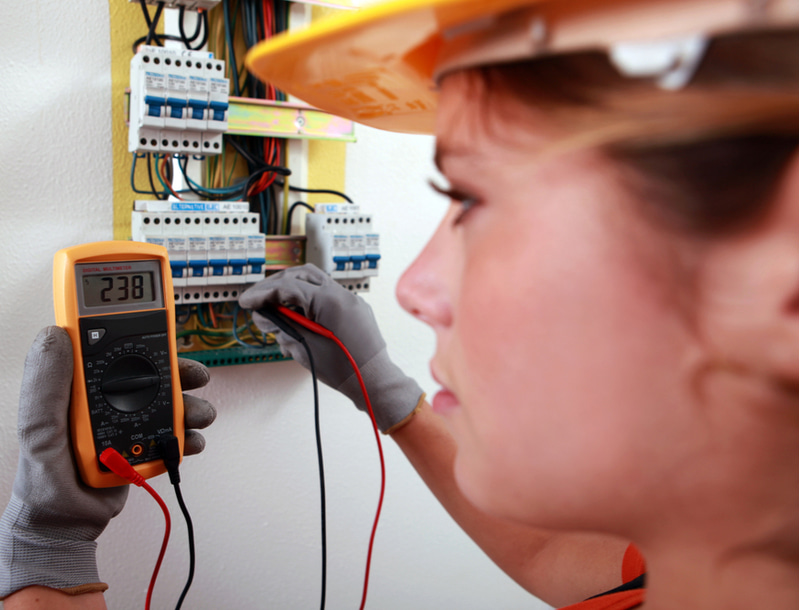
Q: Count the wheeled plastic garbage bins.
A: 0